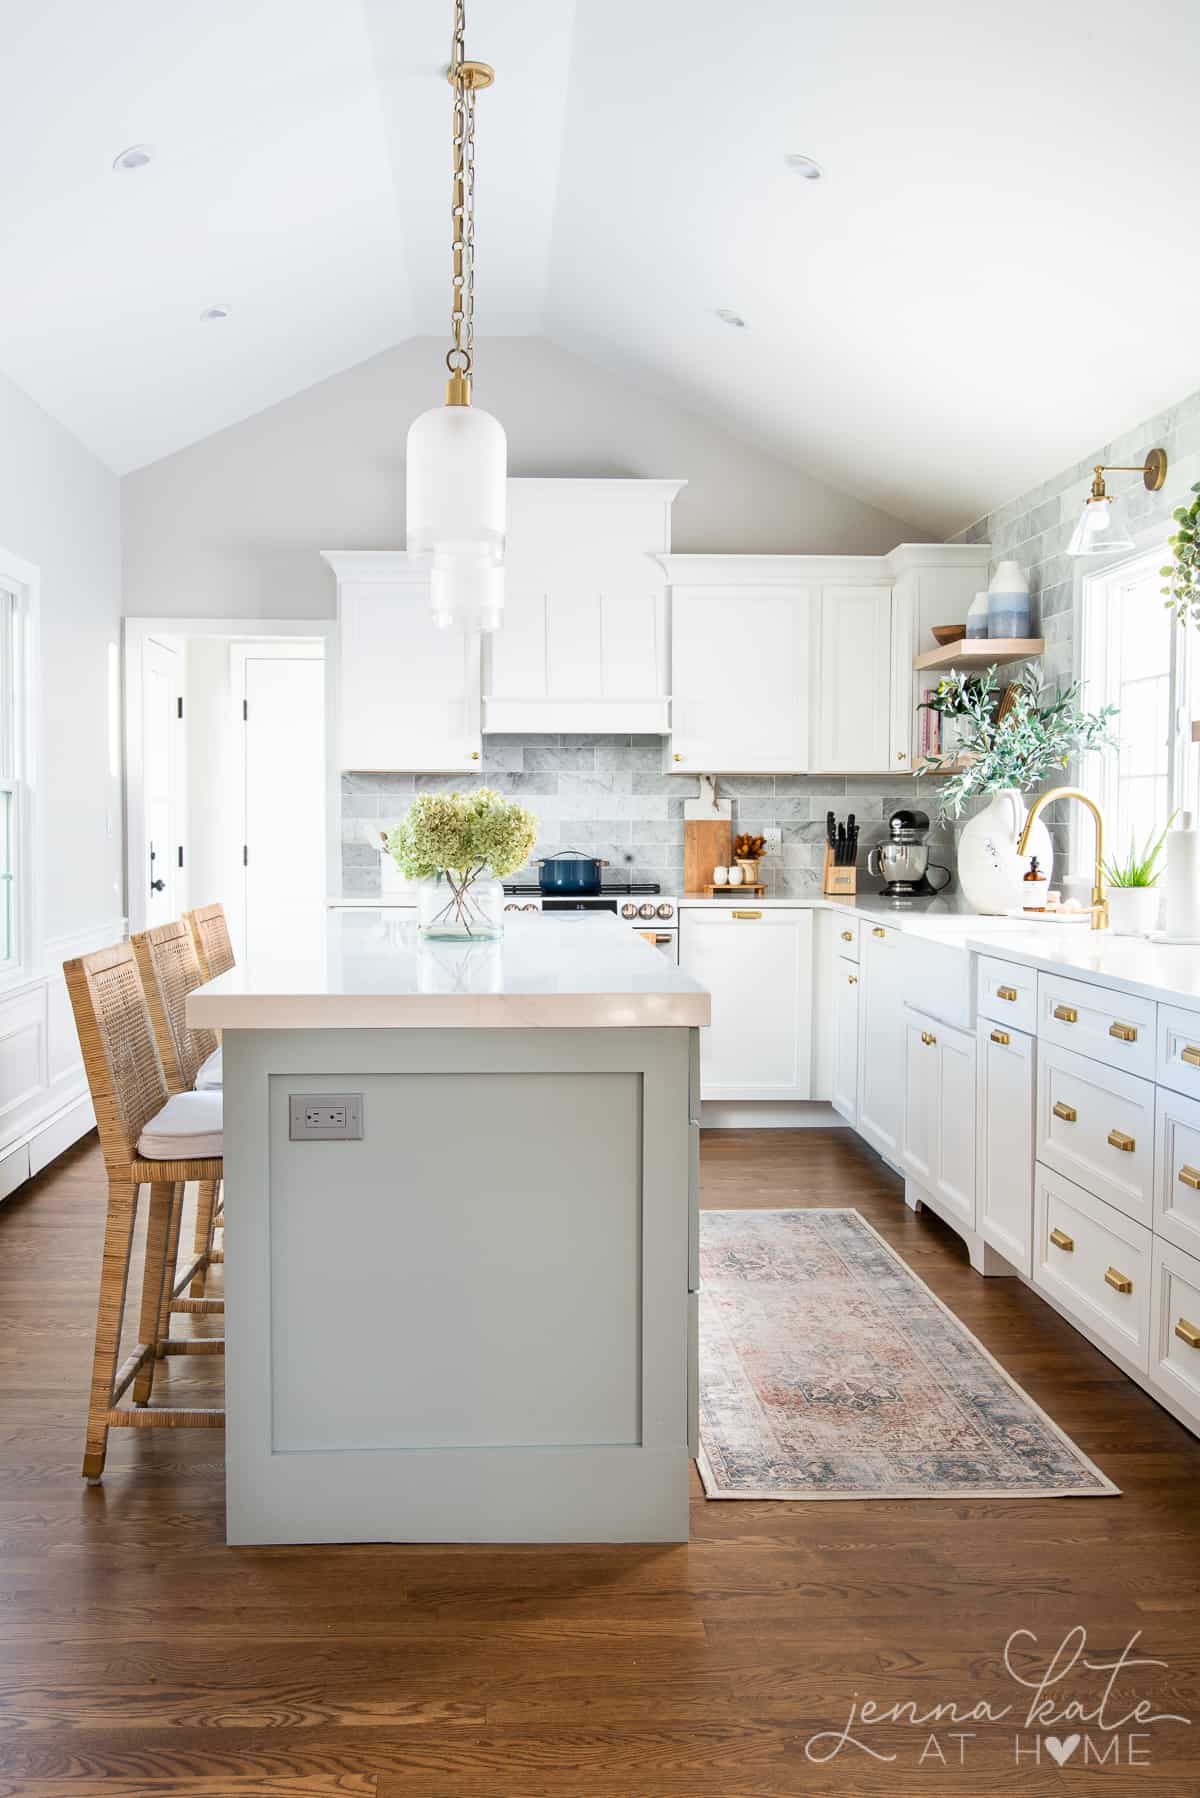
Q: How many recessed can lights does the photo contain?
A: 4